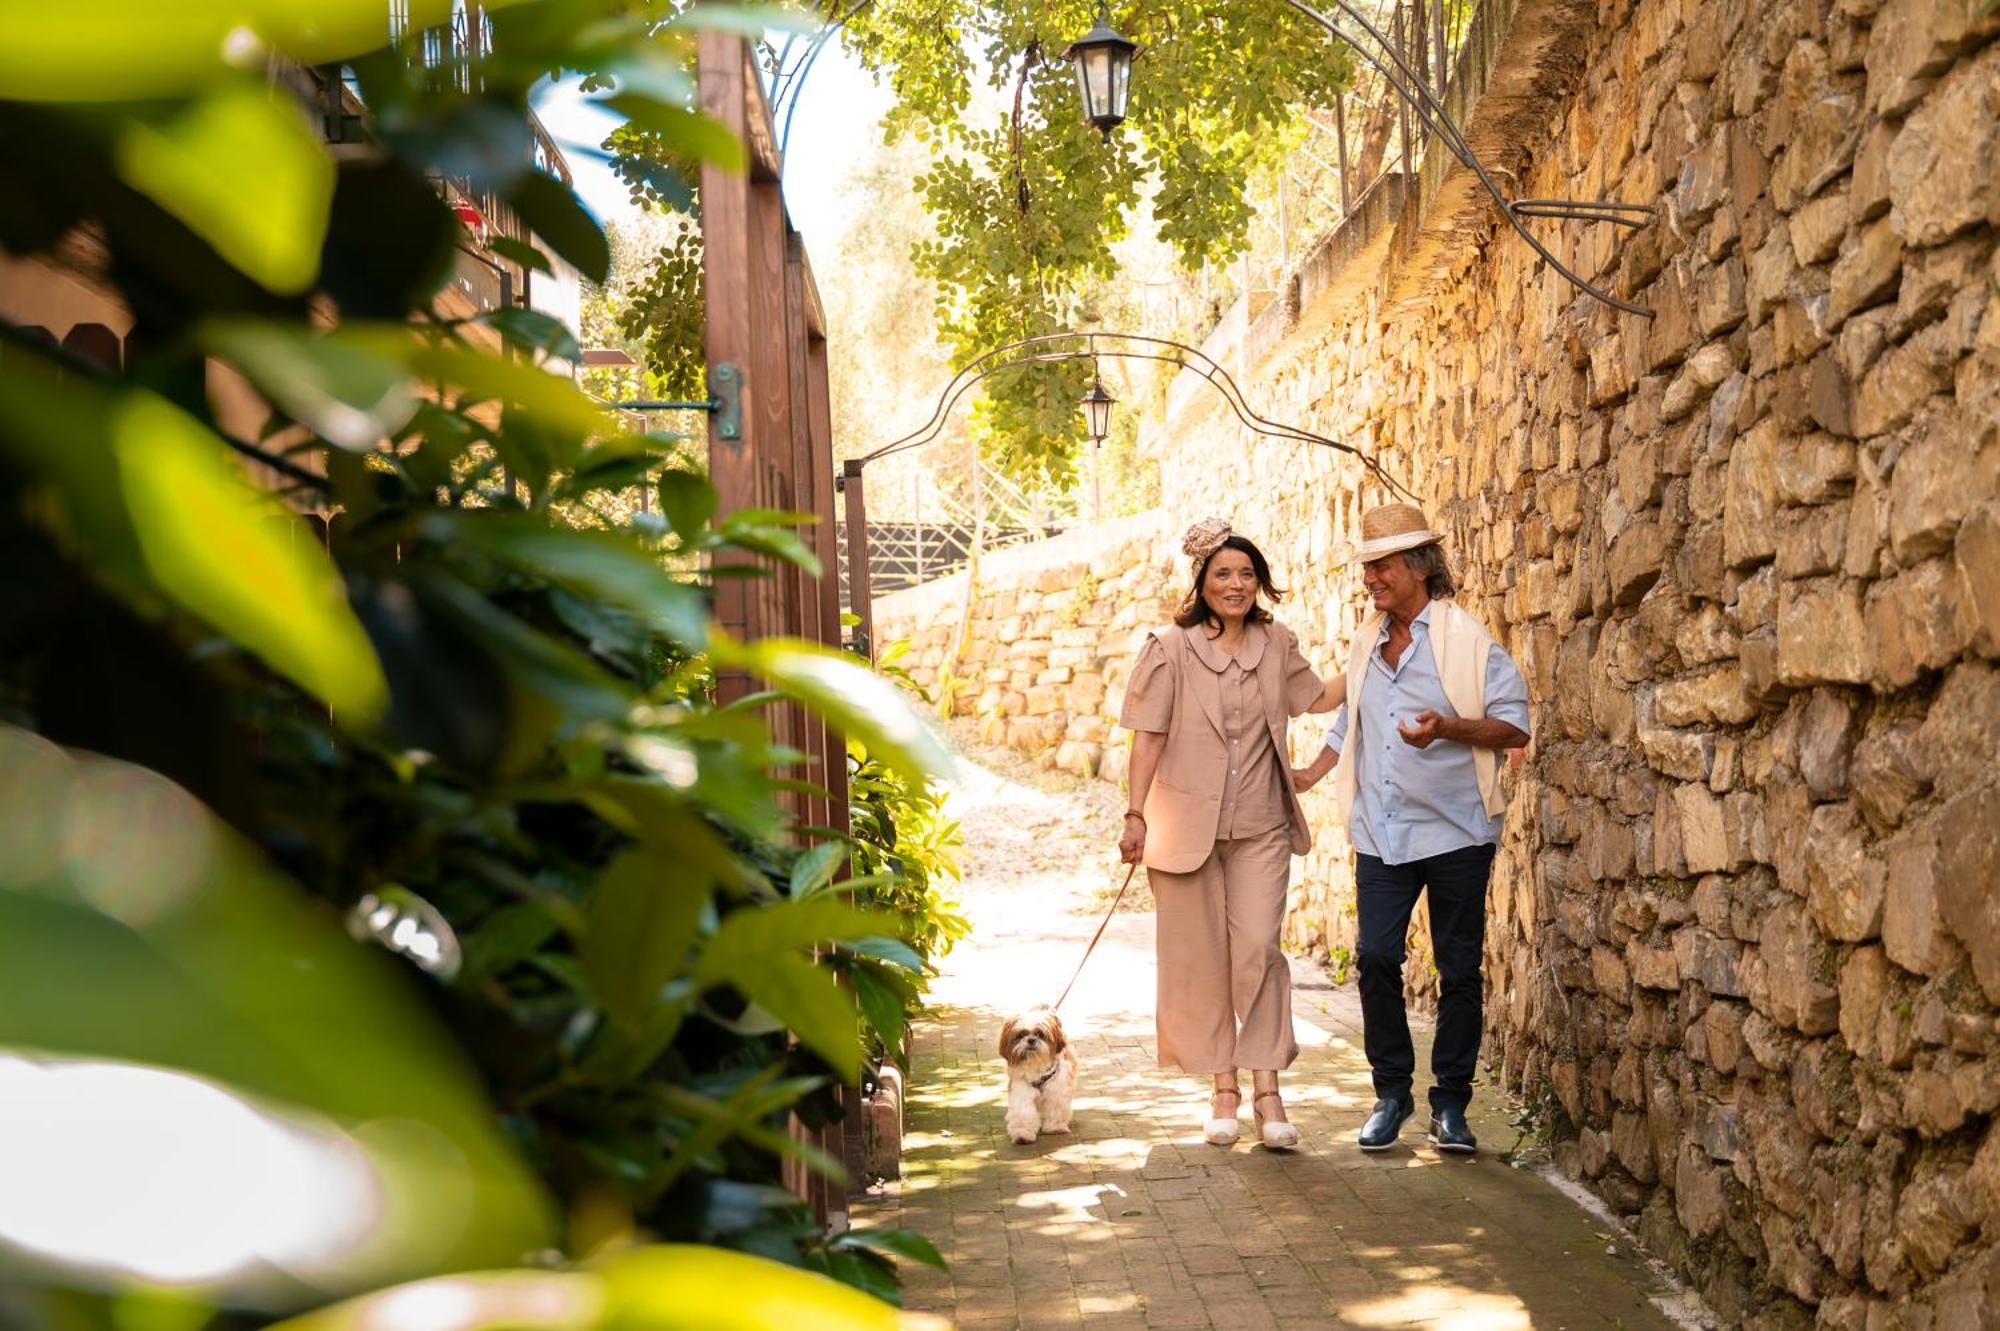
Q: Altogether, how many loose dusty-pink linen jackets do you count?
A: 1